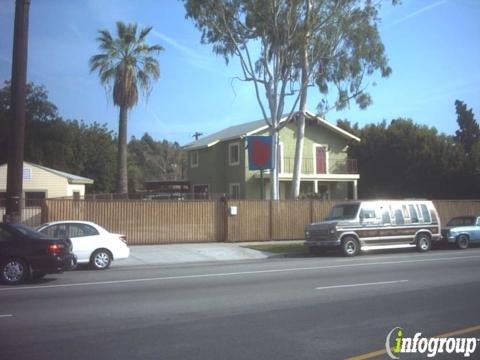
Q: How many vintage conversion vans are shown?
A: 1